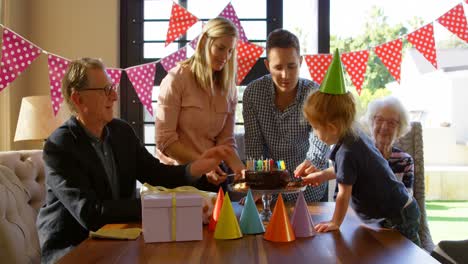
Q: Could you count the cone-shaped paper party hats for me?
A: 6